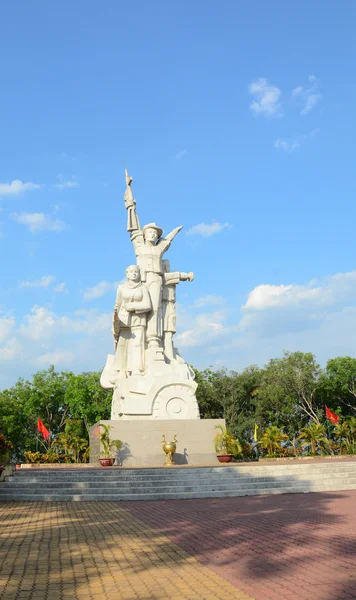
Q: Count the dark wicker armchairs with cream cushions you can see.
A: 0